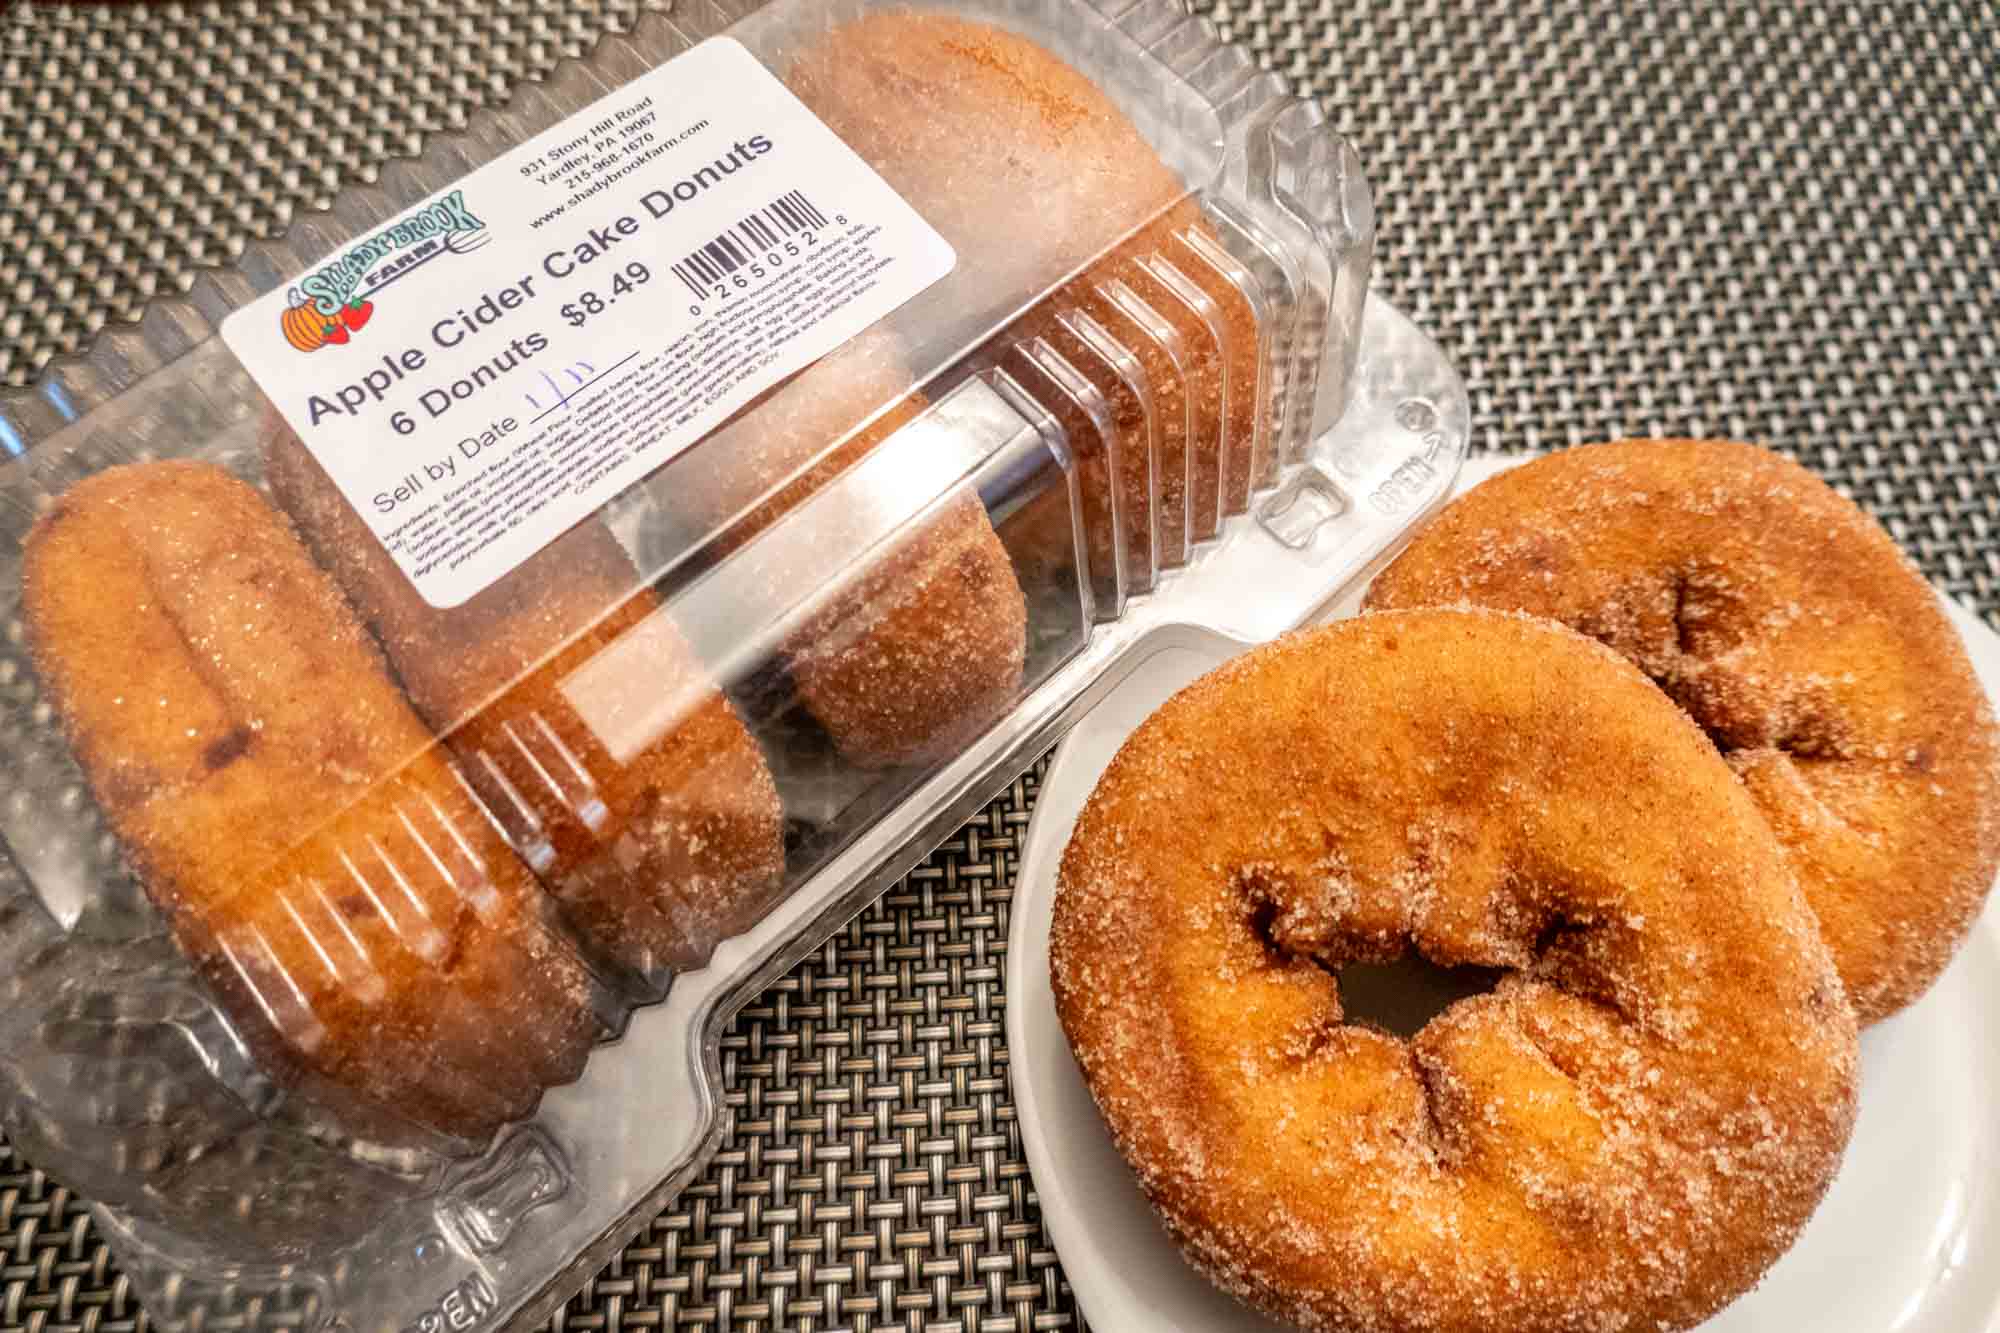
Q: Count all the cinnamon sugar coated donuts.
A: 6